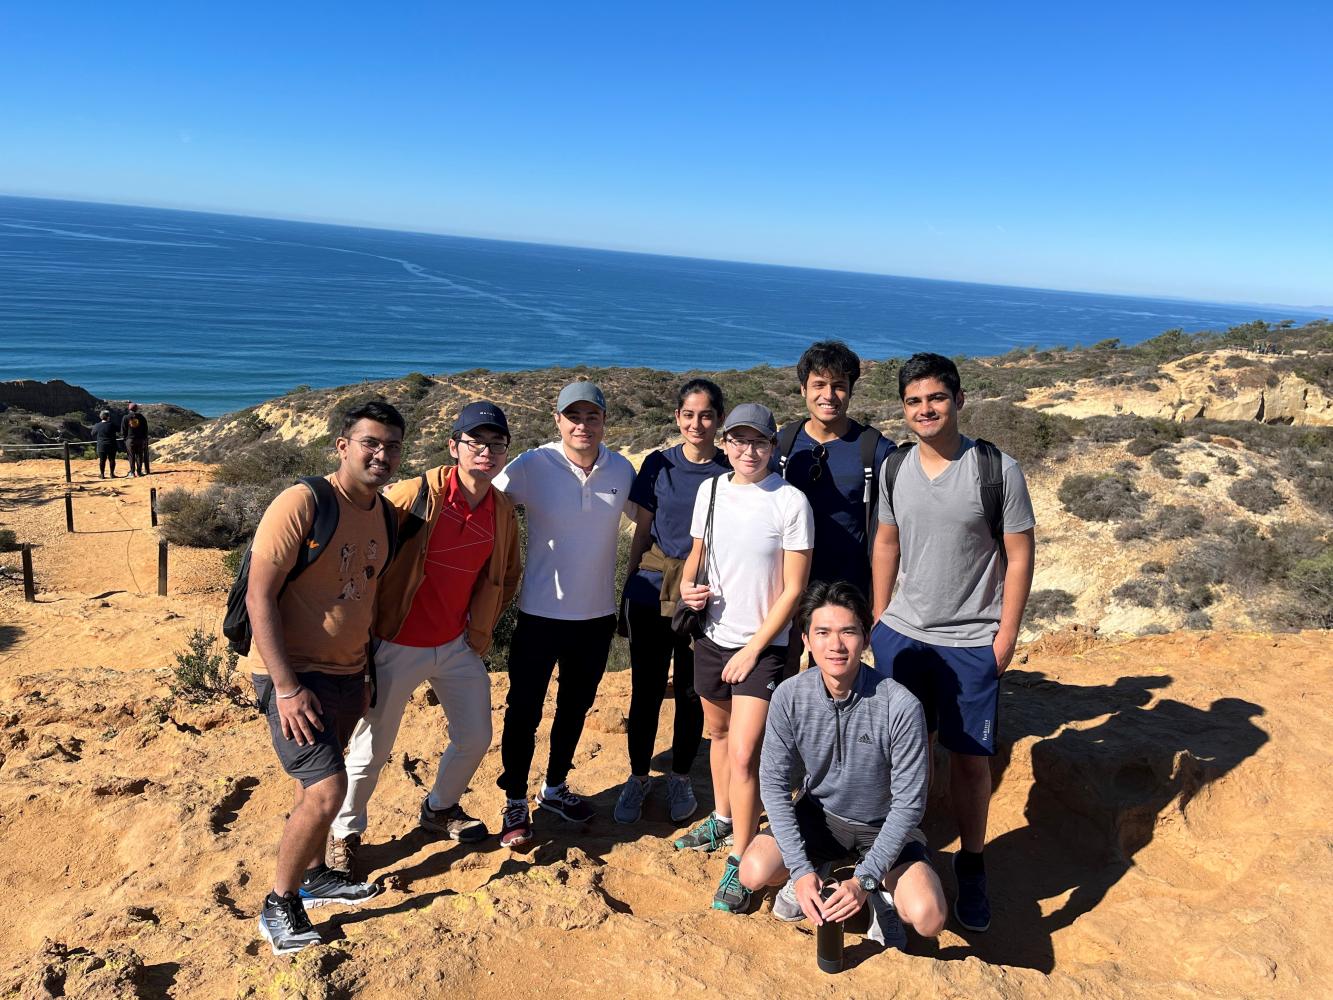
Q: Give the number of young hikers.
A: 8